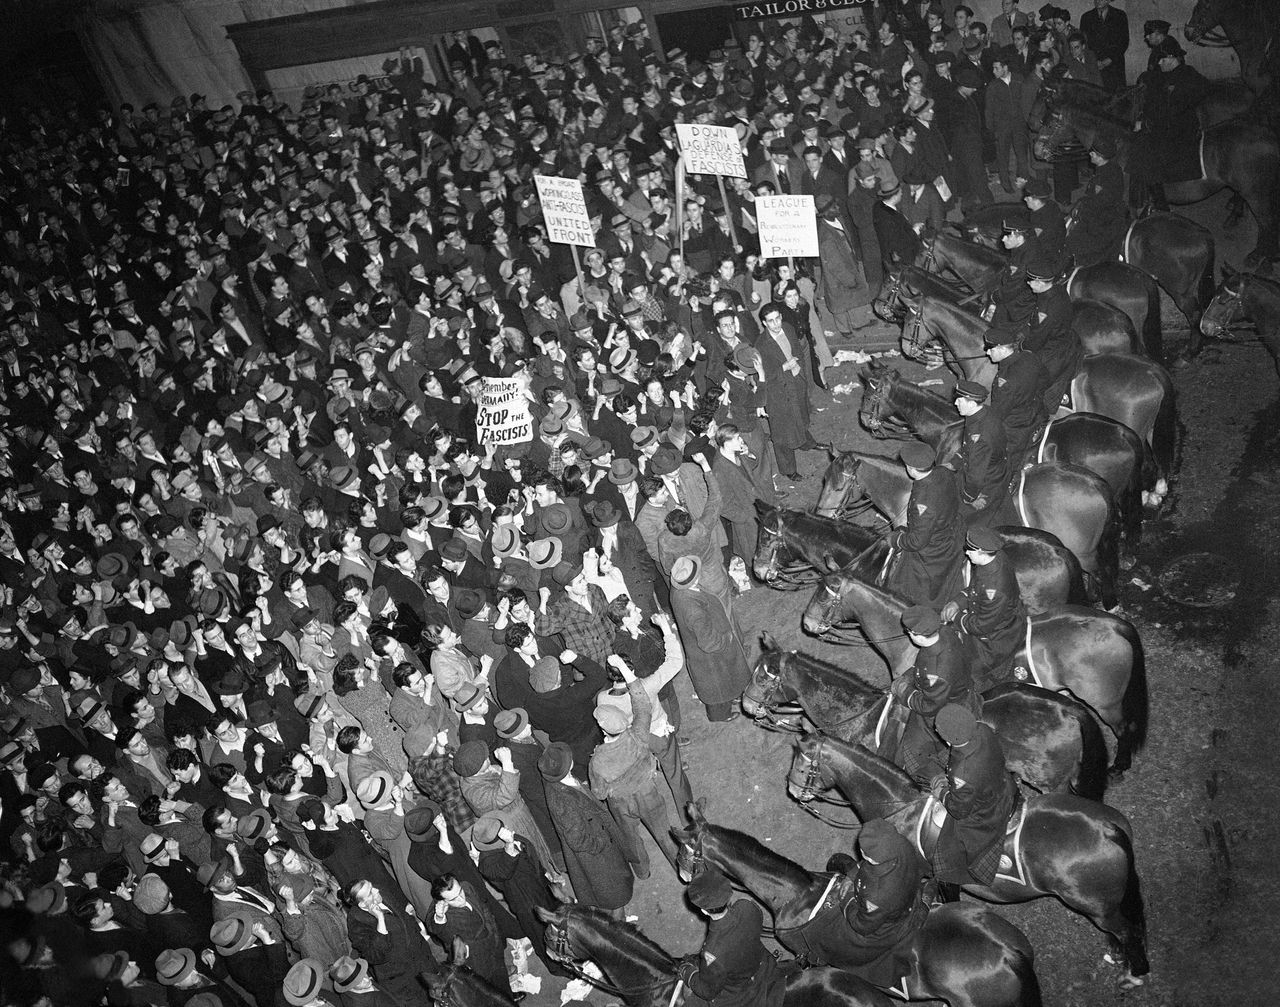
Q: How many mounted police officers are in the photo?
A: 14